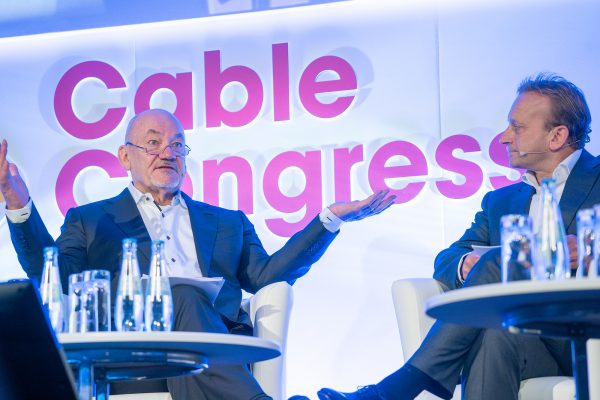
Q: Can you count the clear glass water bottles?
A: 4